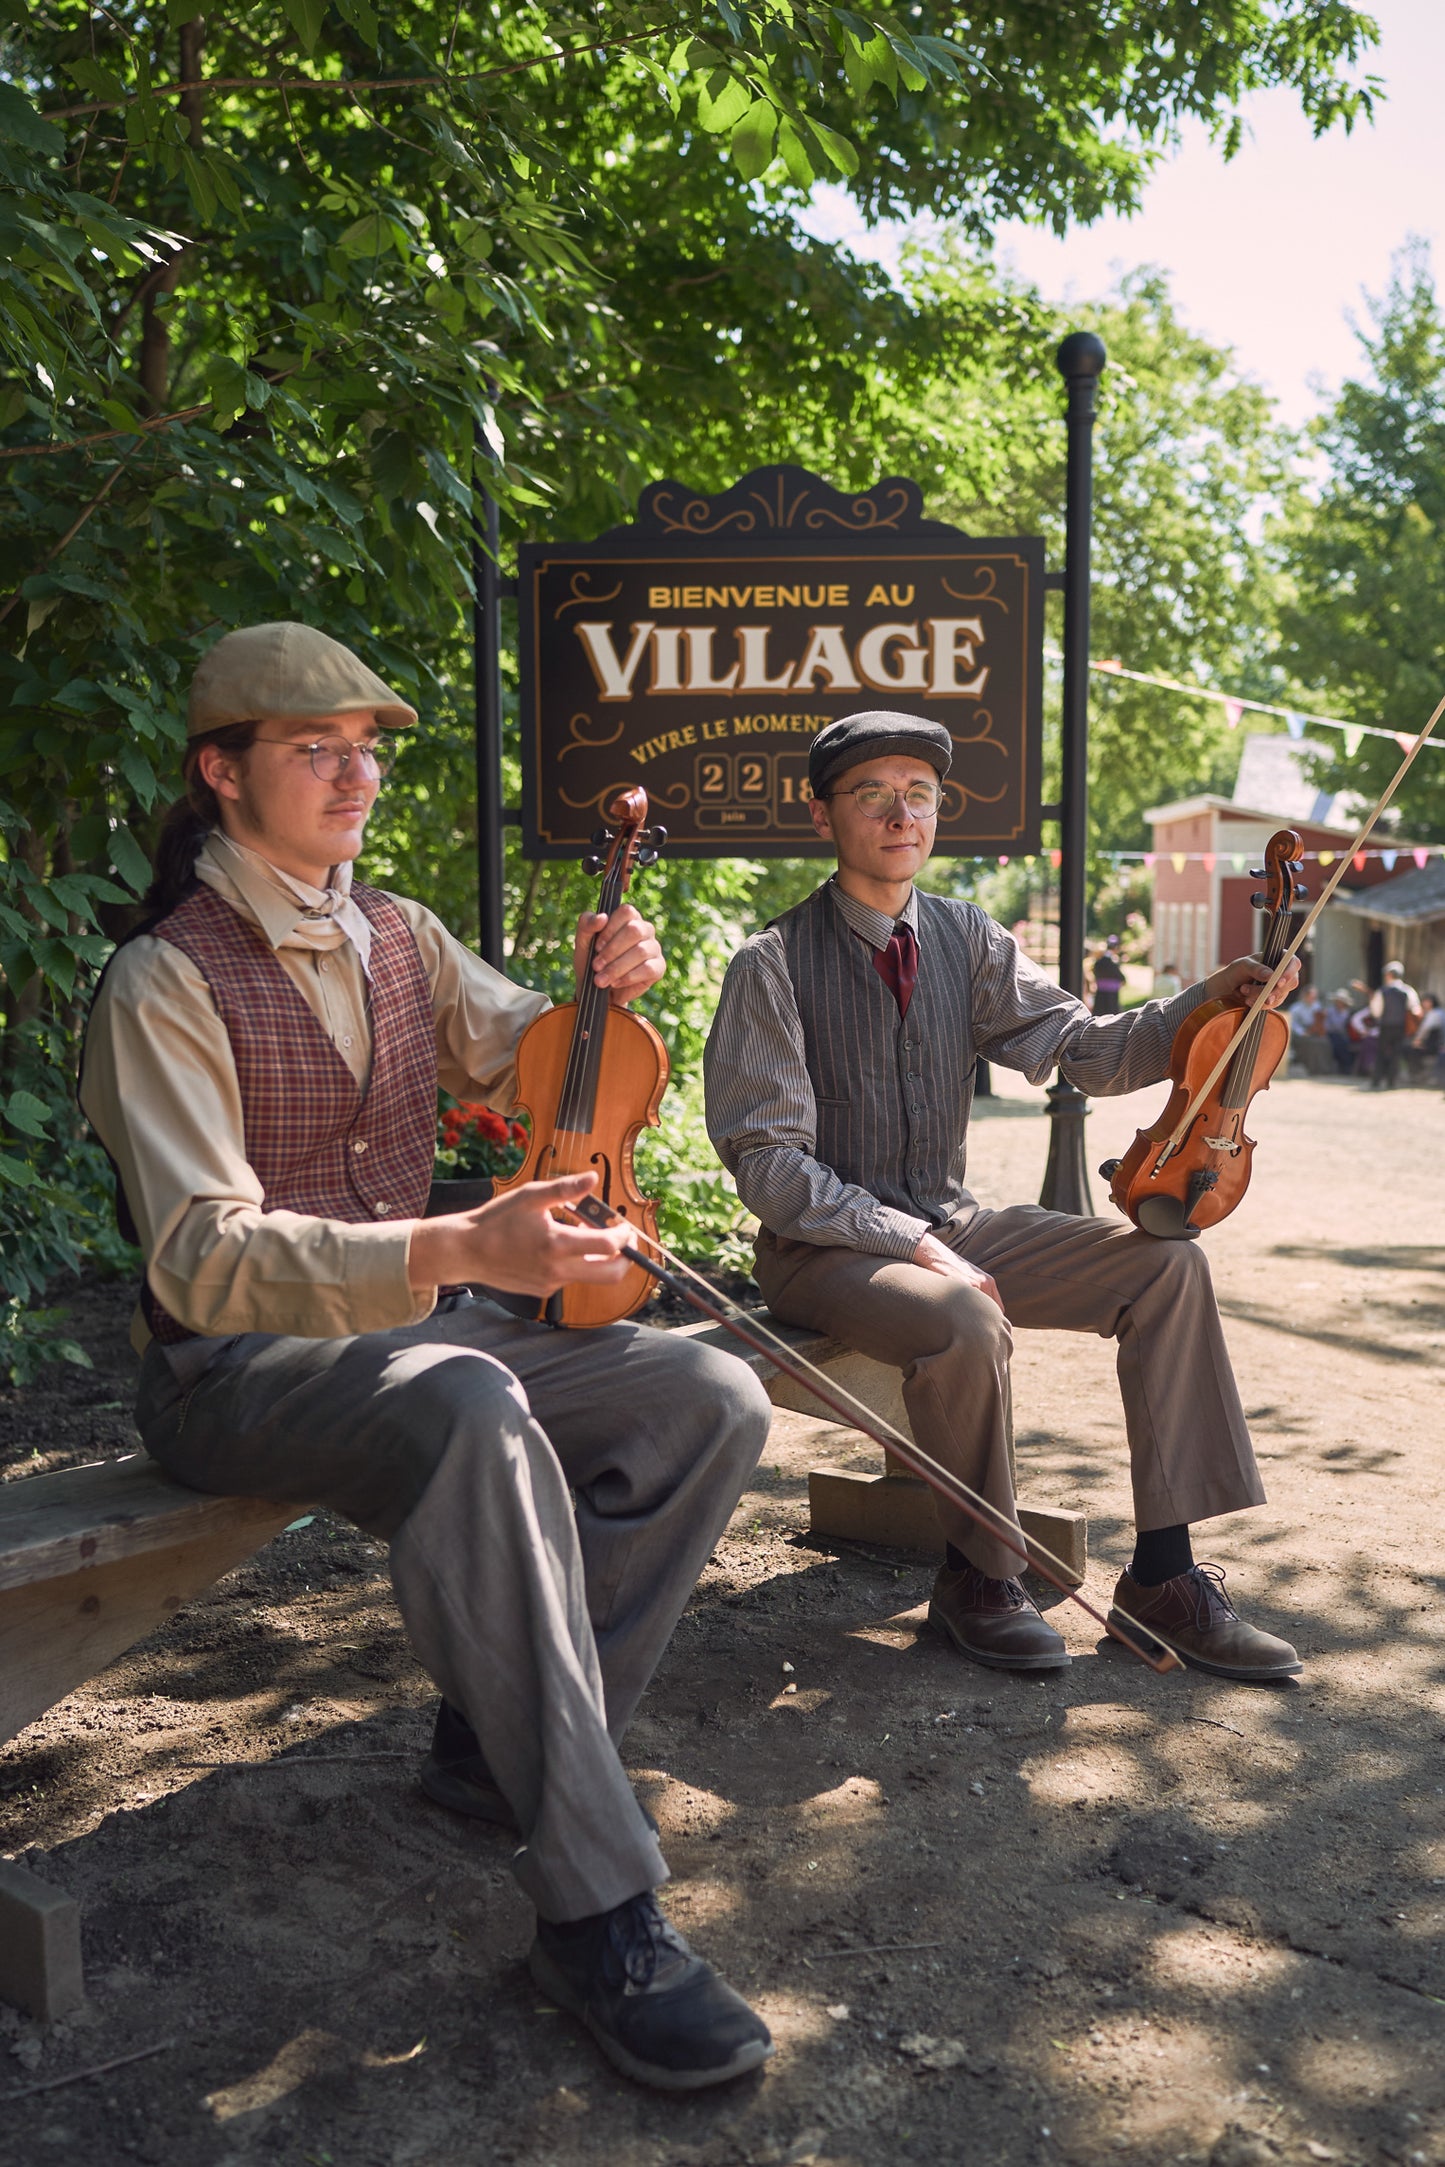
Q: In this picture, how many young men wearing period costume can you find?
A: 2